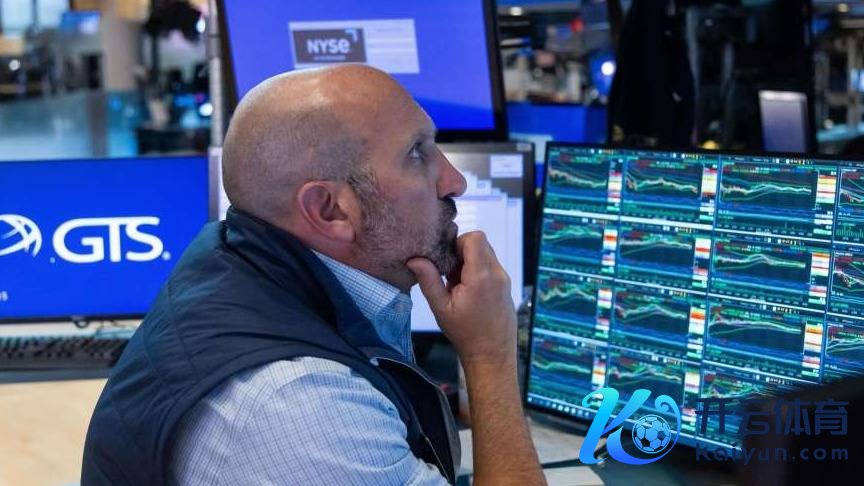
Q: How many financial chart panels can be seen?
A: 15